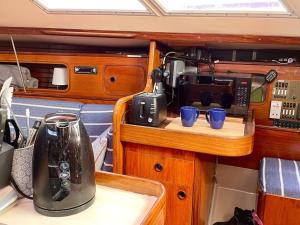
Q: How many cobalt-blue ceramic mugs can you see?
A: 2